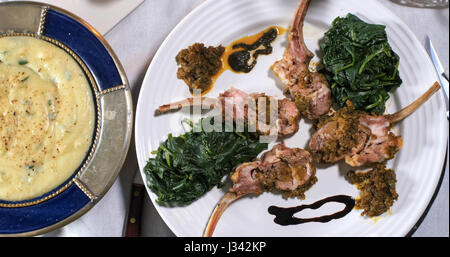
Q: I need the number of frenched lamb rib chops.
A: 4